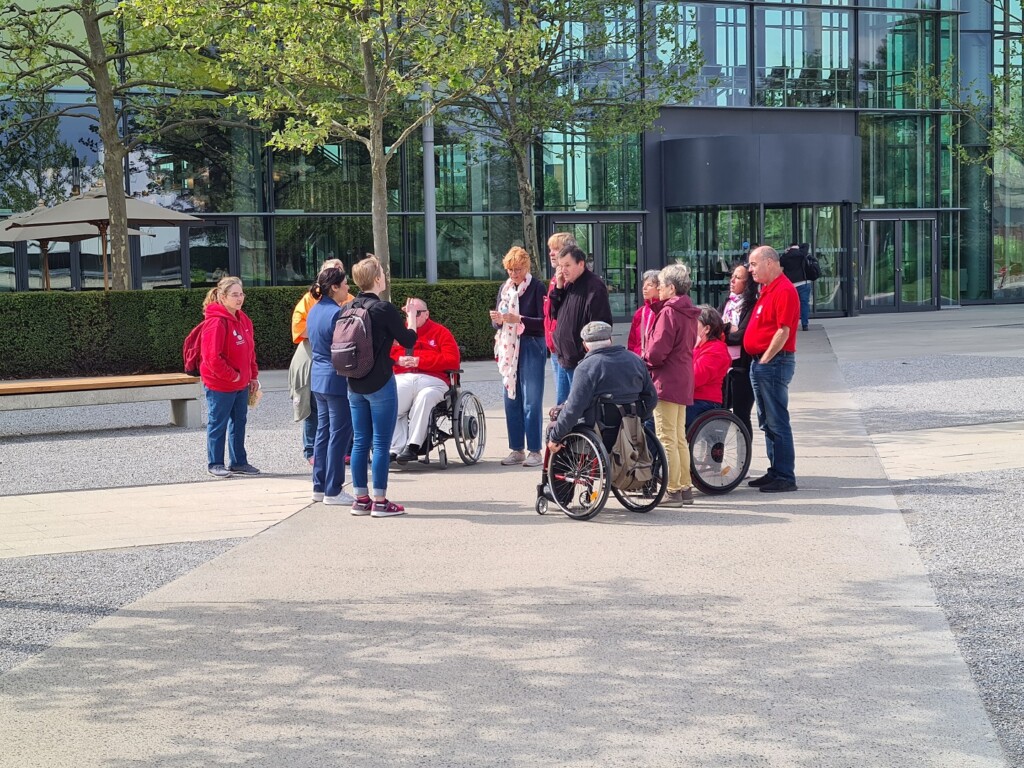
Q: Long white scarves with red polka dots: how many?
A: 1